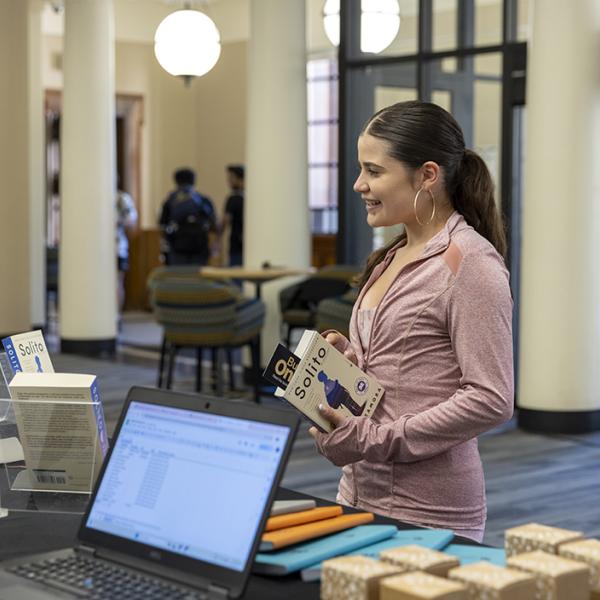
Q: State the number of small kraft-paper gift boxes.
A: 7